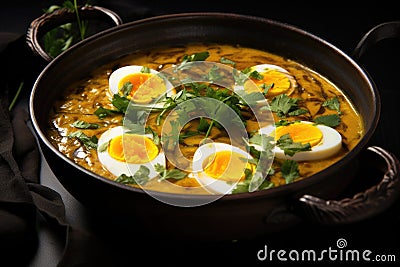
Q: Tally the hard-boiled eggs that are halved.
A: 5